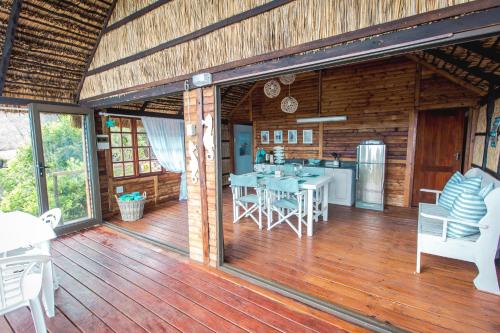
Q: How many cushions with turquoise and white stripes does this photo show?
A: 2